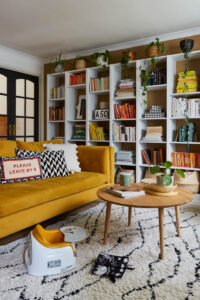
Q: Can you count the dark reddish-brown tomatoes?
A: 0